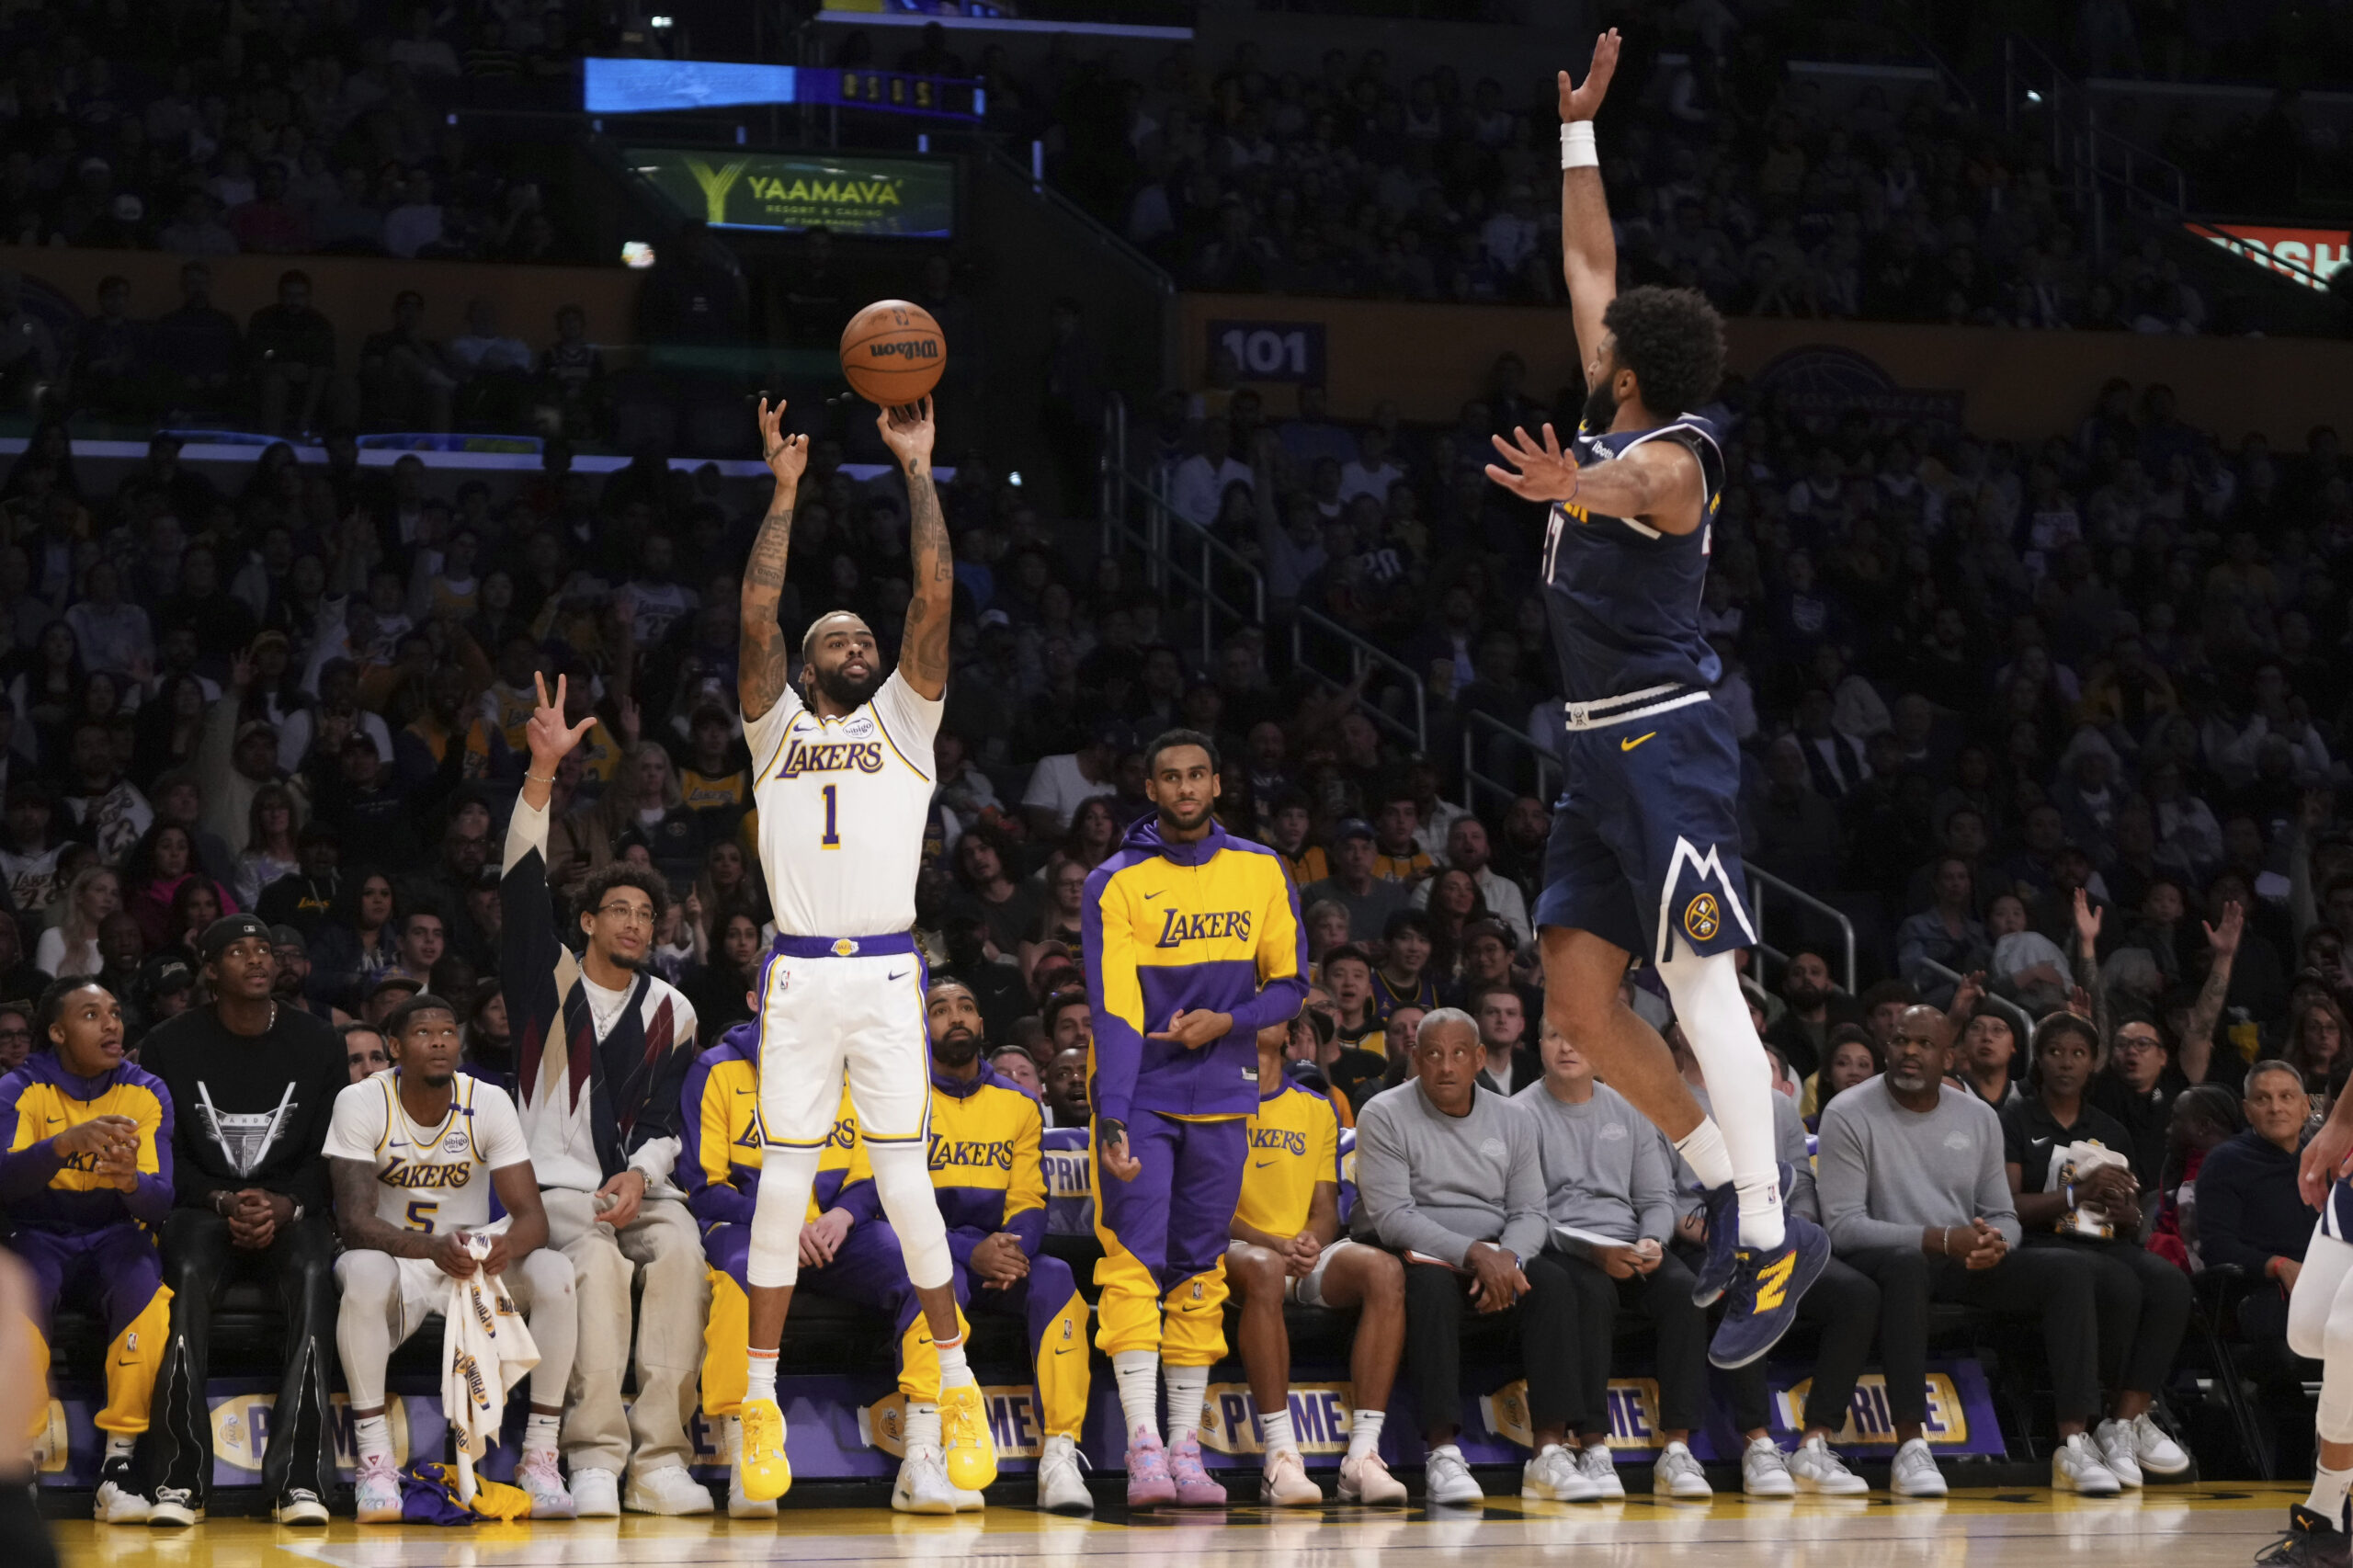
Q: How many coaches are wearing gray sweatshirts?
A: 4